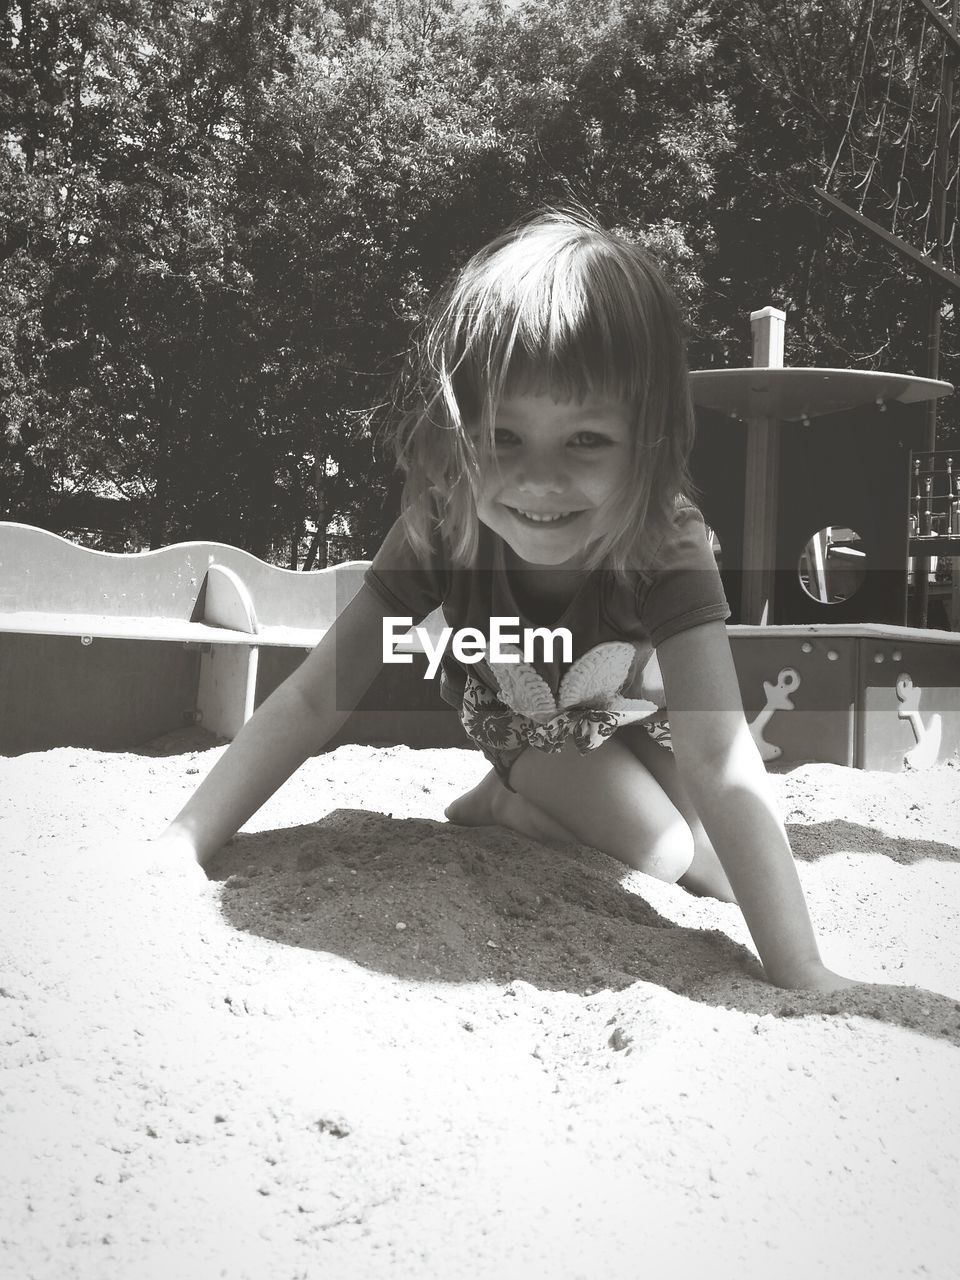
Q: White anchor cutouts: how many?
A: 2